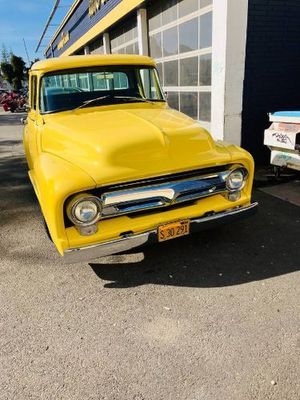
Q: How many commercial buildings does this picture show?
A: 1